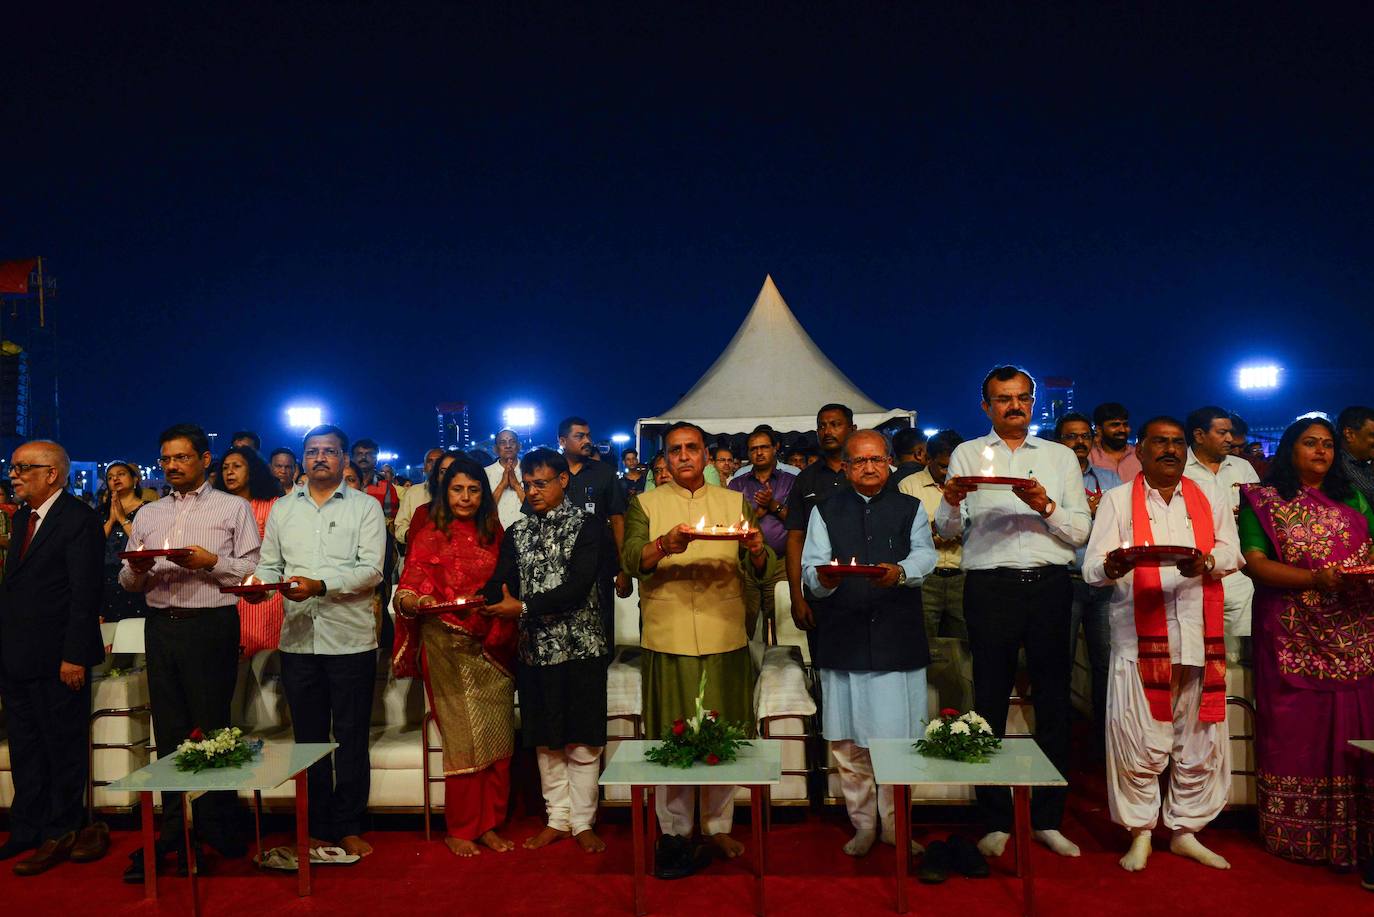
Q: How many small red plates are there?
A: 8